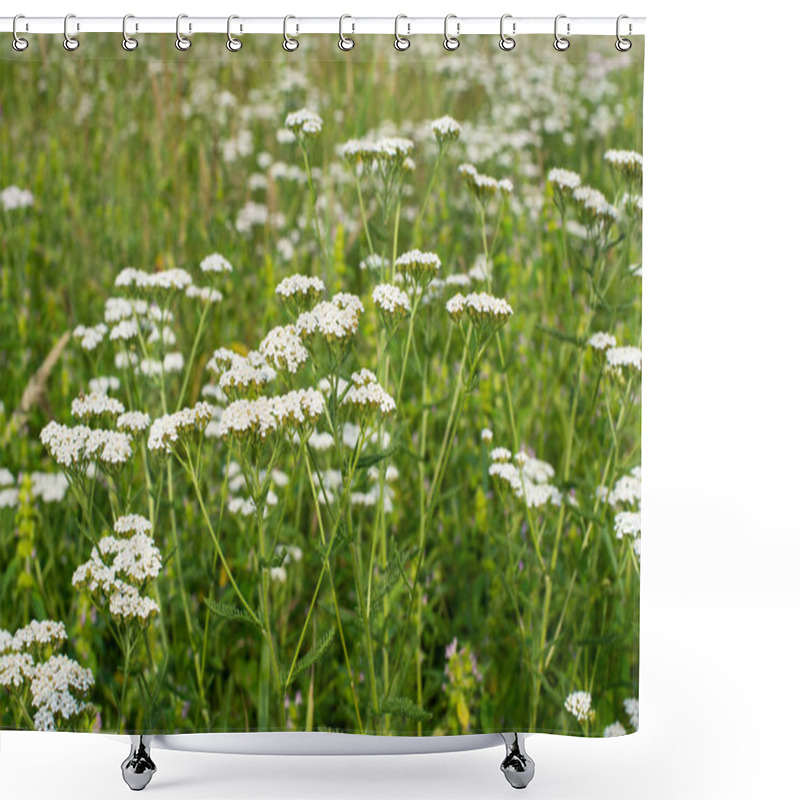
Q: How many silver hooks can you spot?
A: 12